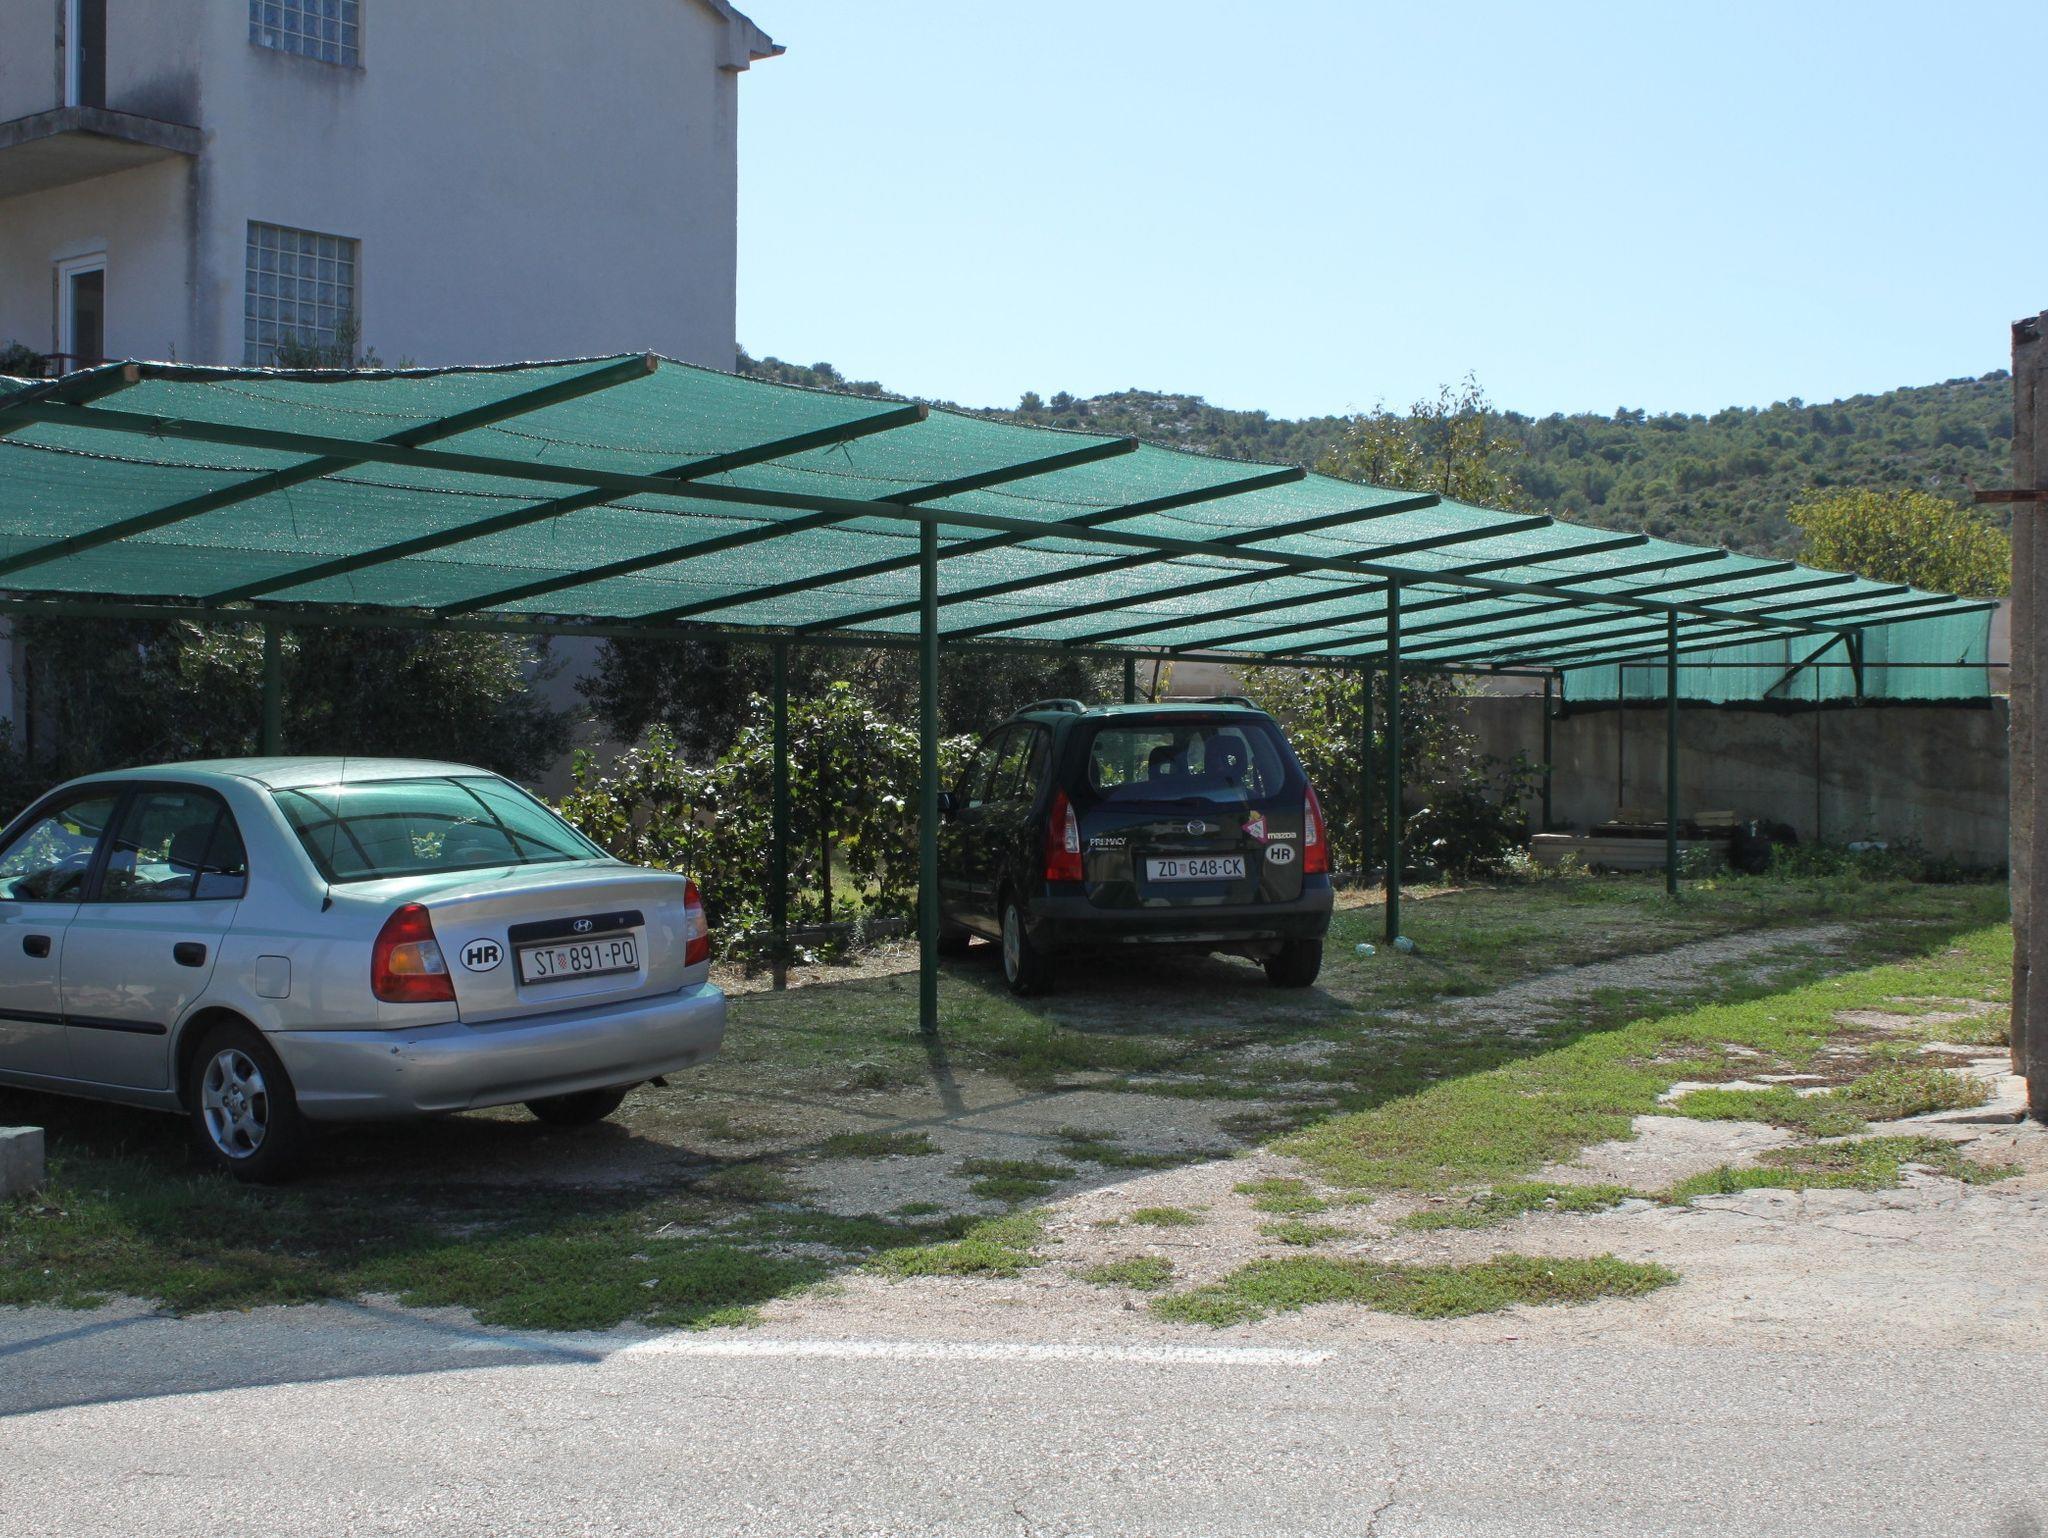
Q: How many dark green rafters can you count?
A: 14